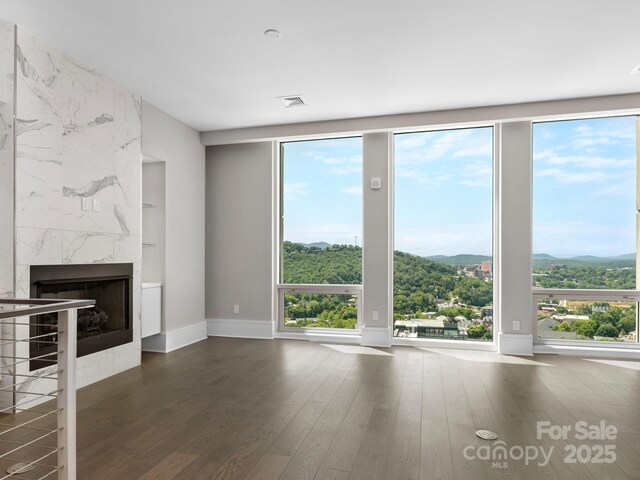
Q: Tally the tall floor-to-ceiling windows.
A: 3